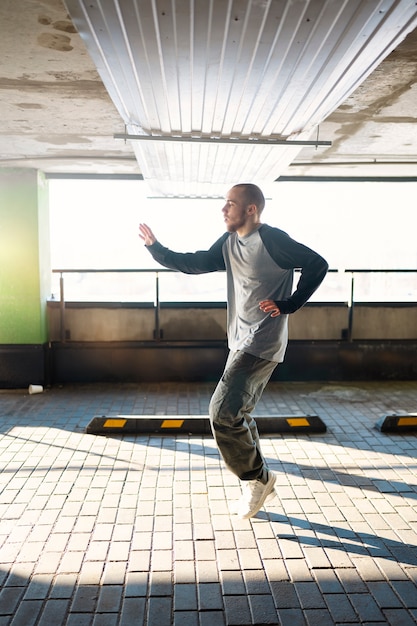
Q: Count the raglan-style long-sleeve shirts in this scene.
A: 1